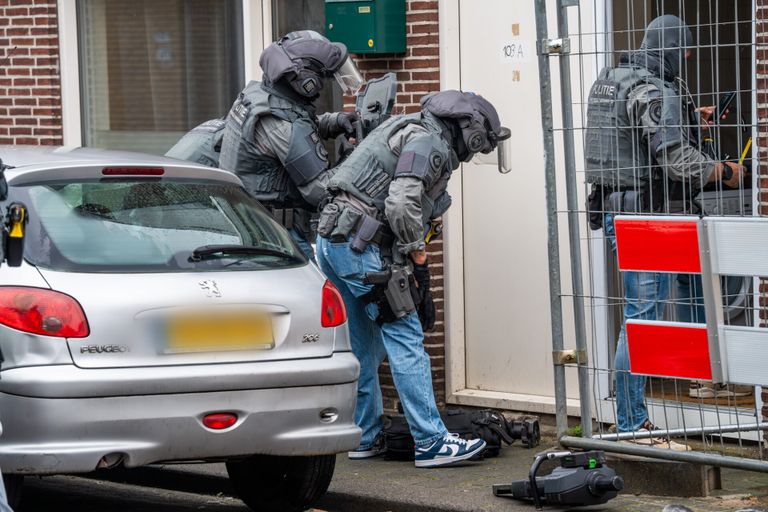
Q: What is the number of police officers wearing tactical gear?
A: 4